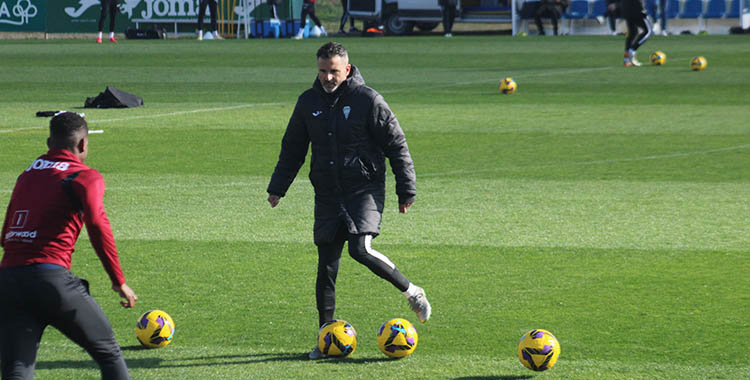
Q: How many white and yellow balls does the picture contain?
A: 7